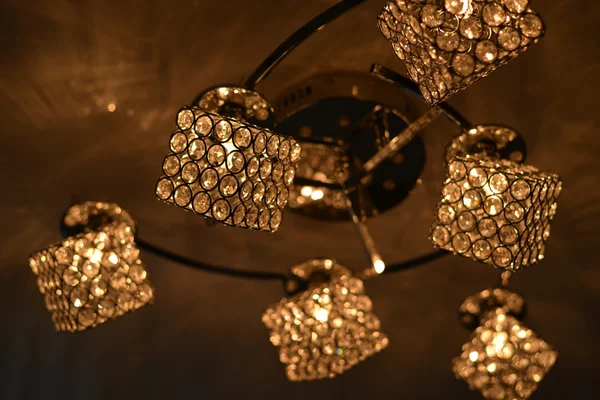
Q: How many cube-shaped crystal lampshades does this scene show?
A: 6